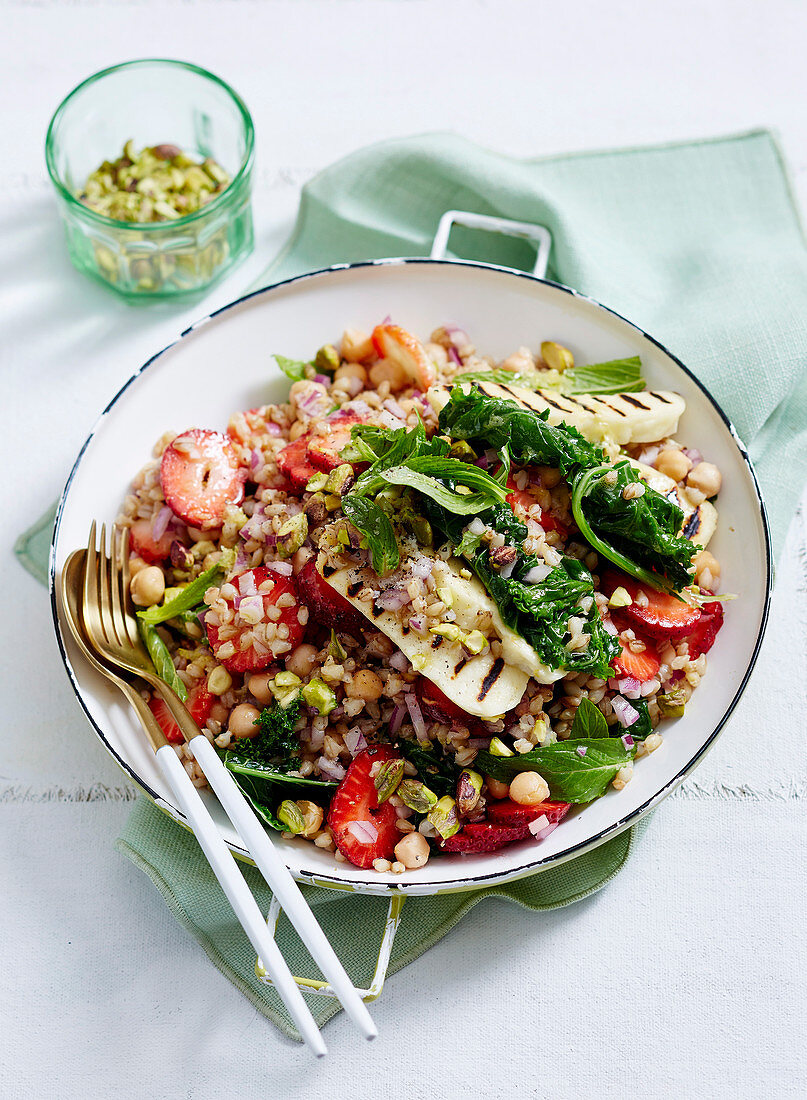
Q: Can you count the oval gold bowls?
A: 0